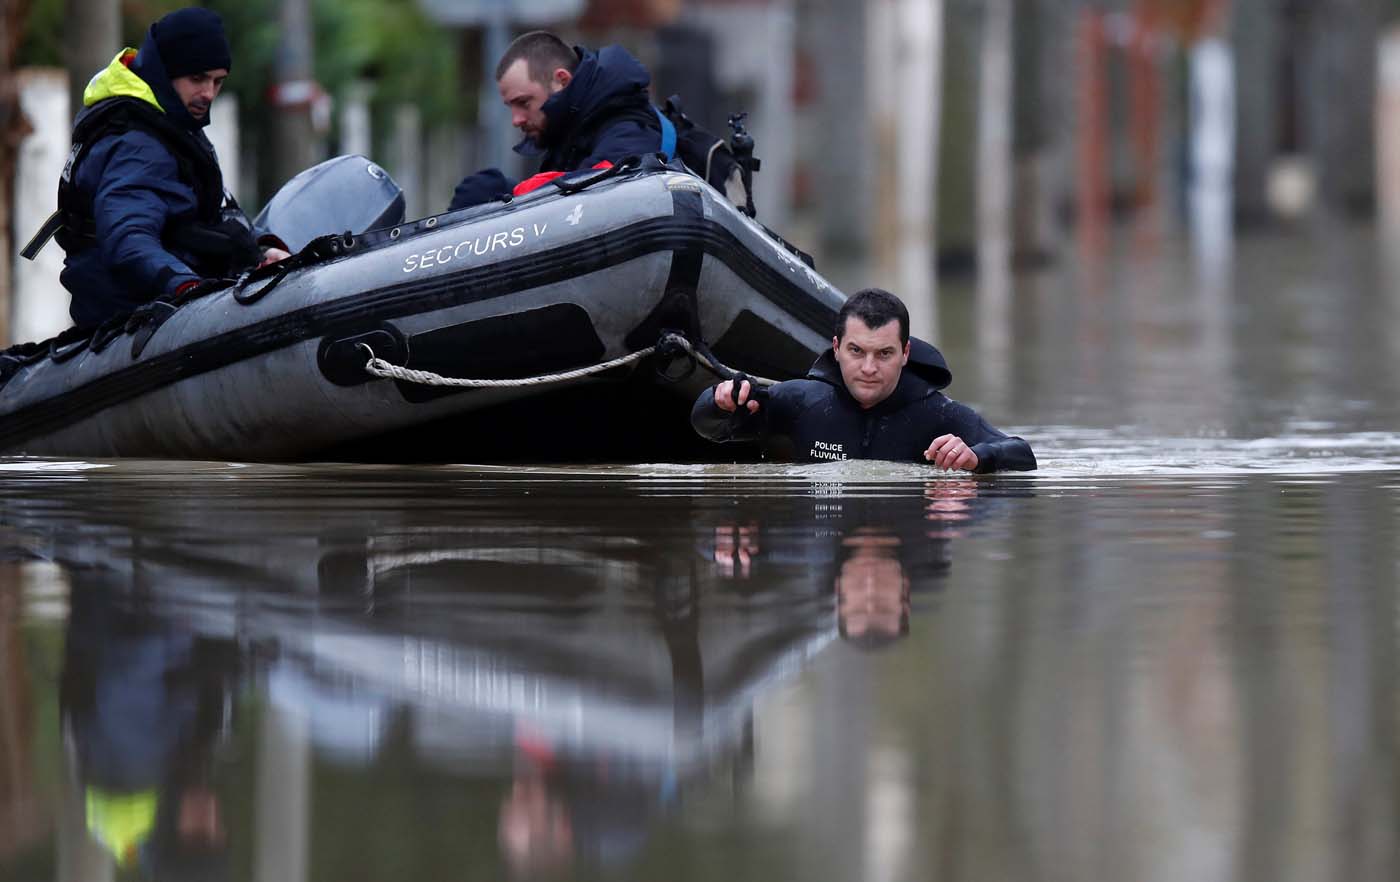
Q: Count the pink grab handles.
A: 0